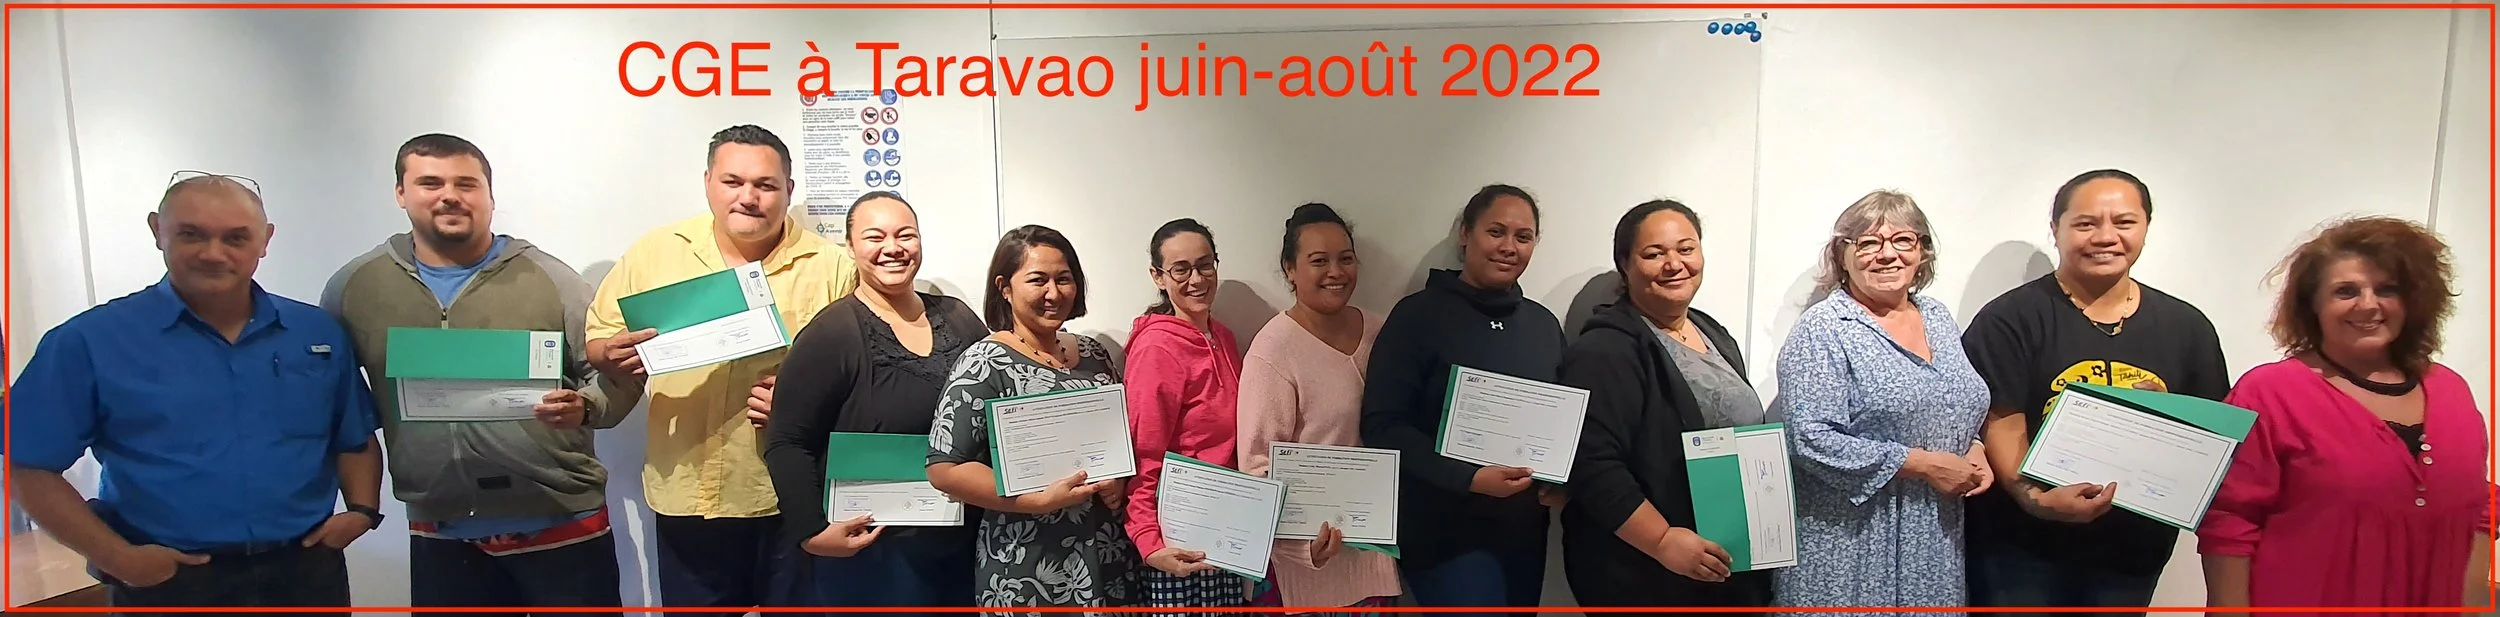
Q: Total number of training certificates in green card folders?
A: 9